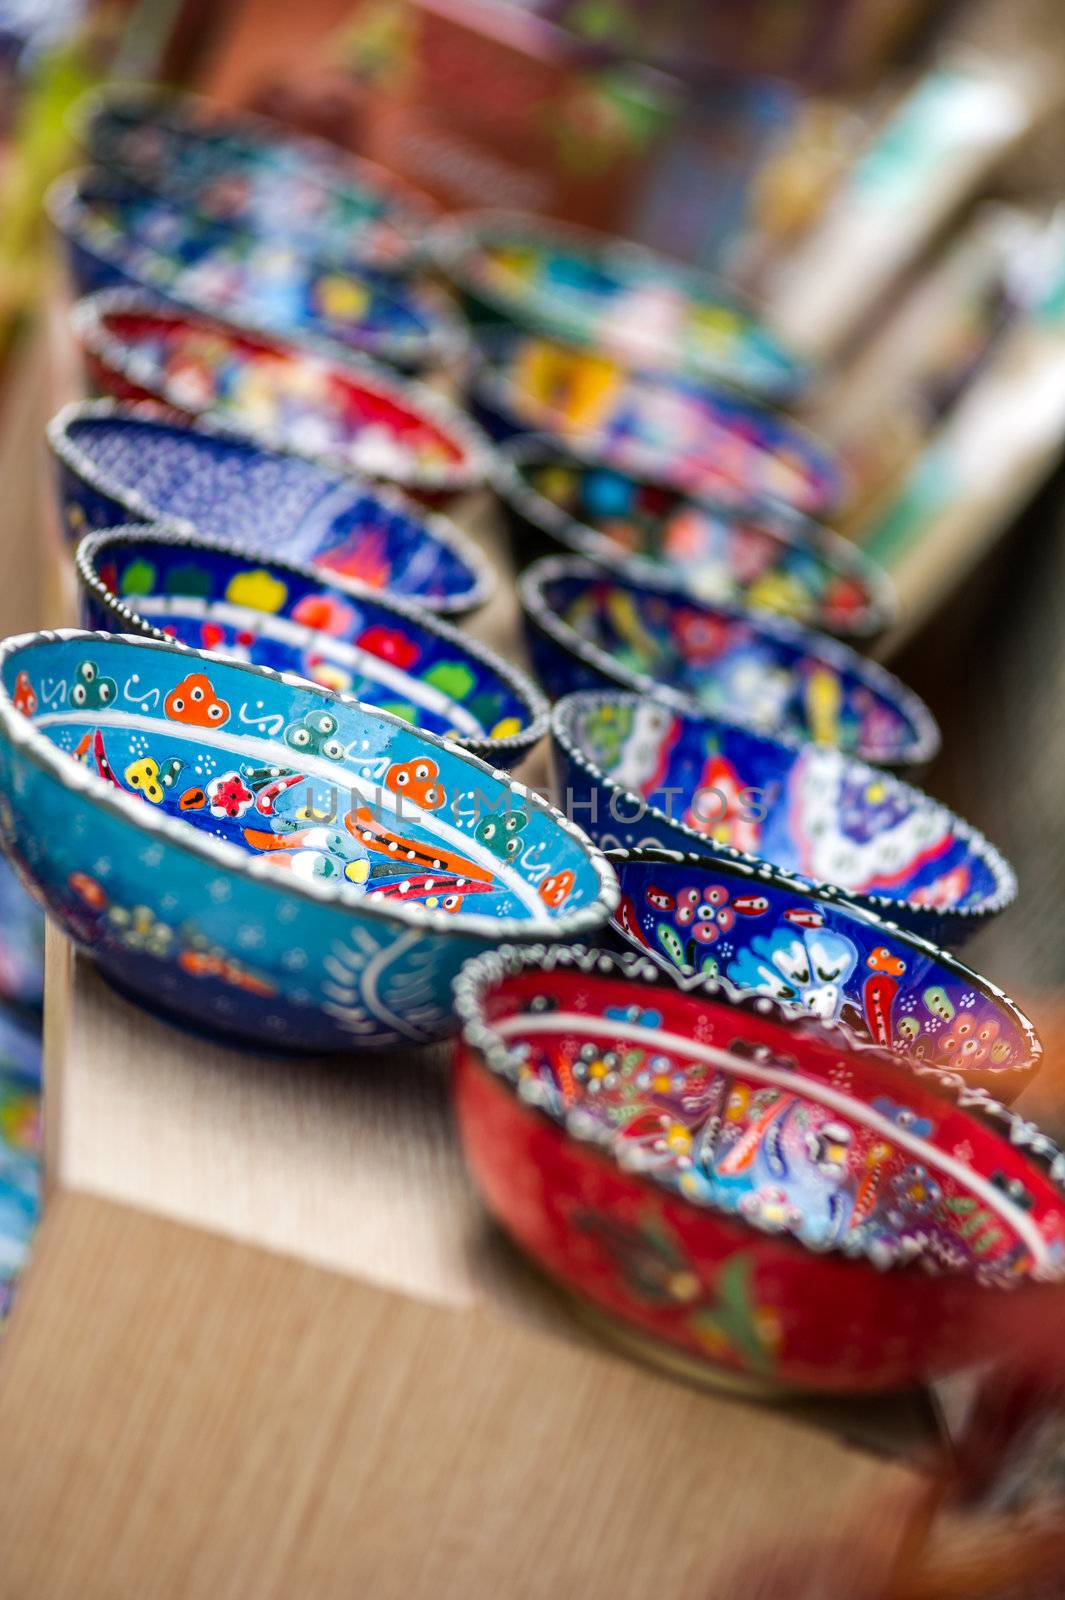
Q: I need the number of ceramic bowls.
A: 13